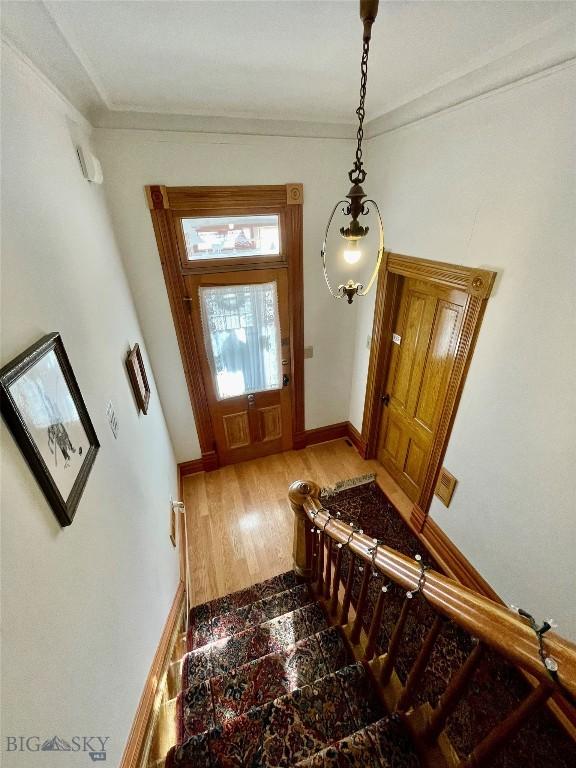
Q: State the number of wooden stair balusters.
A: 11